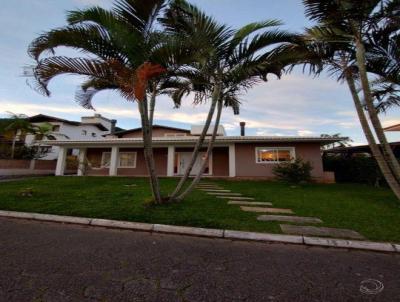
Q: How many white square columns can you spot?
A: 5